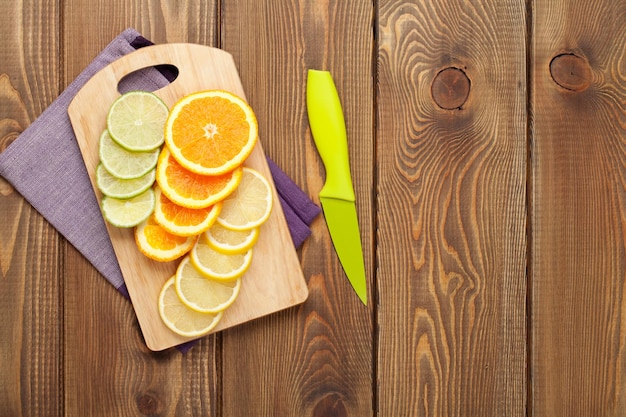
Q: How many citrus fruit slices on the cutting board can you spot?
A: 13